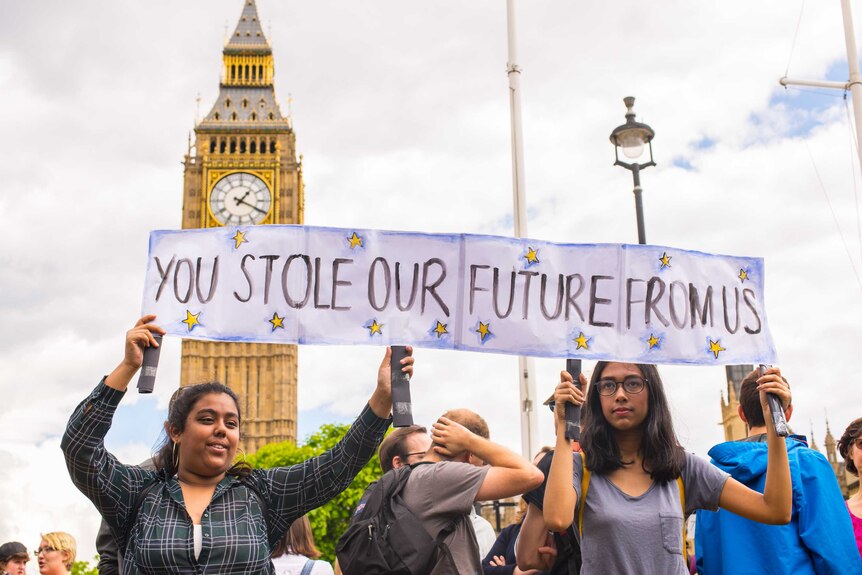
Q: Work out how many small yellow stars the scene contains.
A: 13